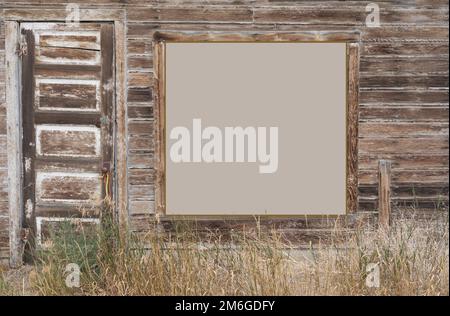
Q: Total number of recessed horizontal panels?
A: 5